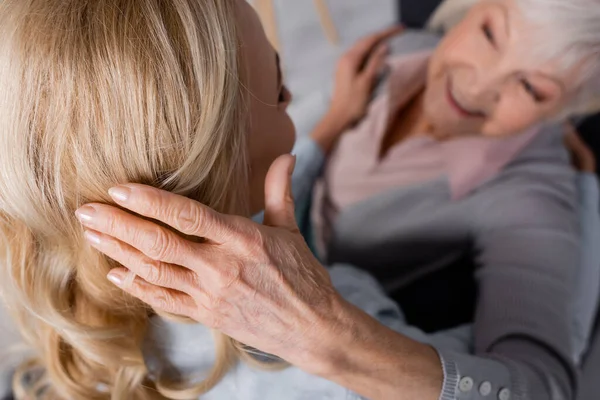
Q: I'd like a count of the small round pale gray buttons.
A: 3